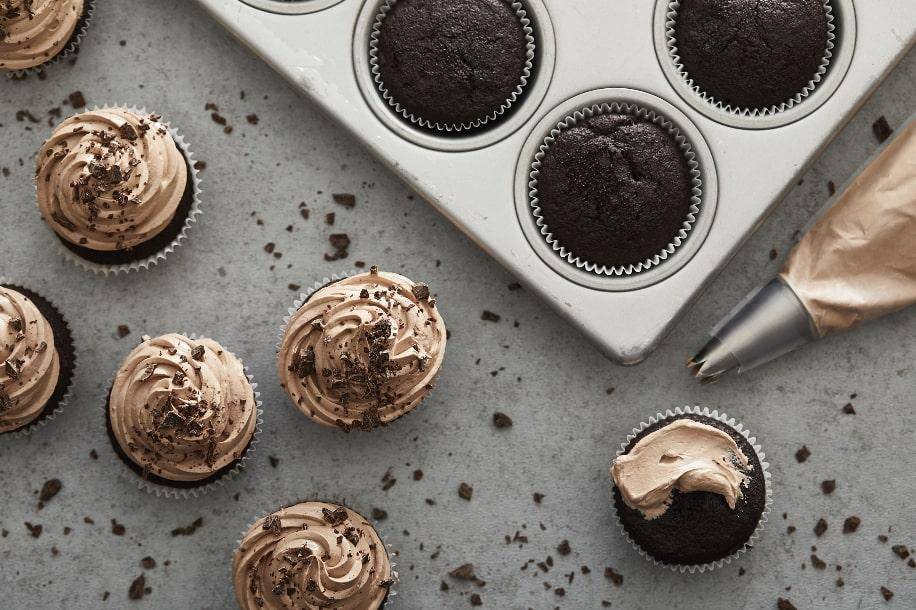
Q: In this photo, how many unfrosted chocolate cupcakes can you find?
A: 3